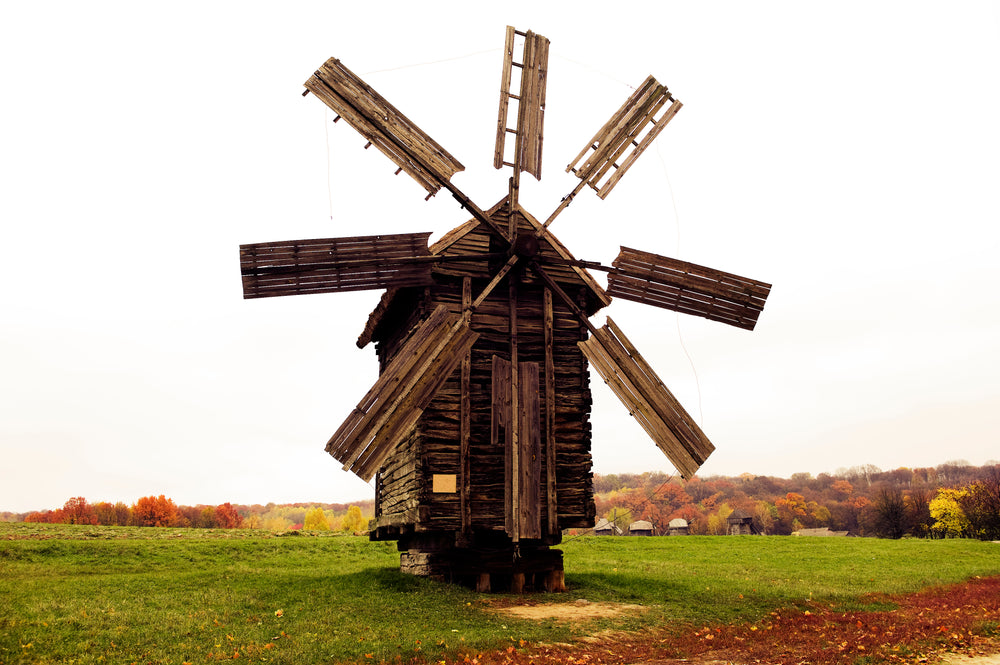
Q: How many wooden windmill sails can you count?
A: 8